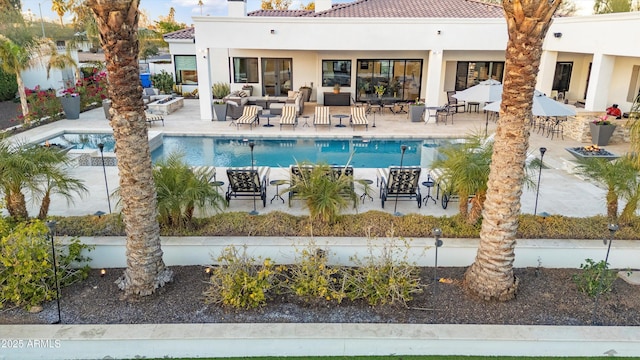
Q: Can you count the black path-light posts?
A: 7